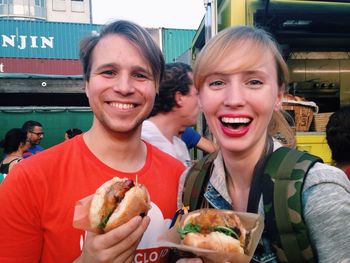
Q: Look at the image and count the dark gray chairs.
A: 0